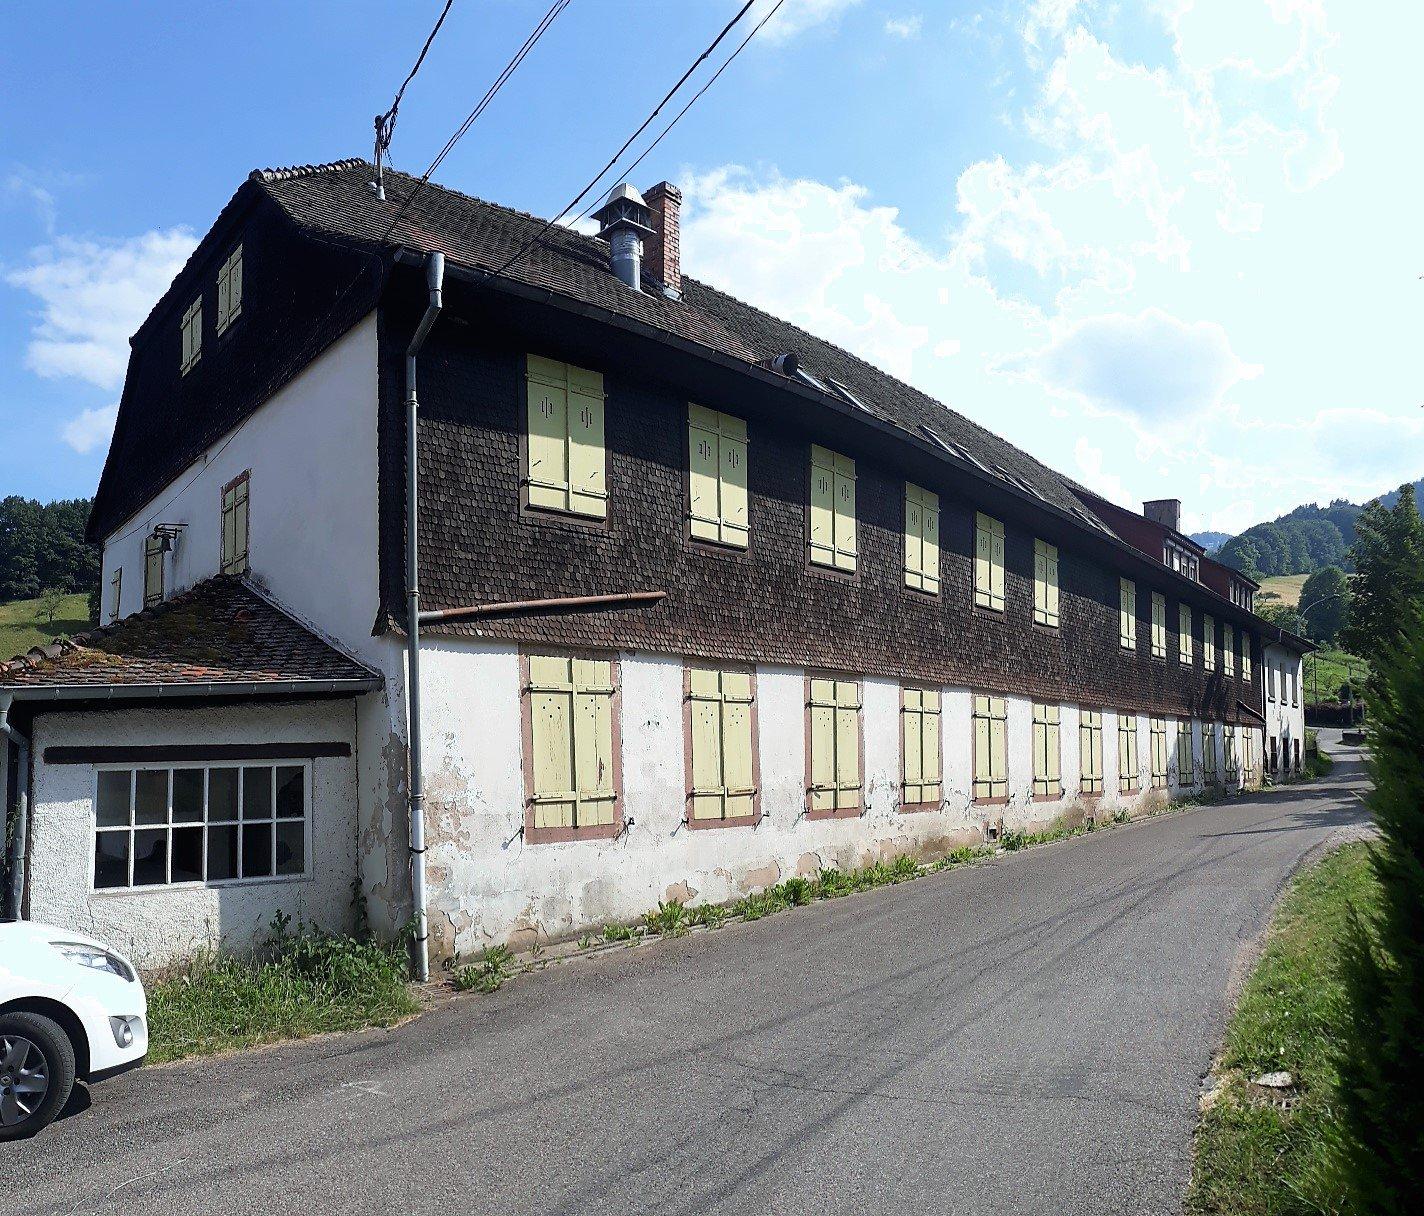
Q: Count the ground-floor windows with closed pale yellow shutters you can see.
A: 13